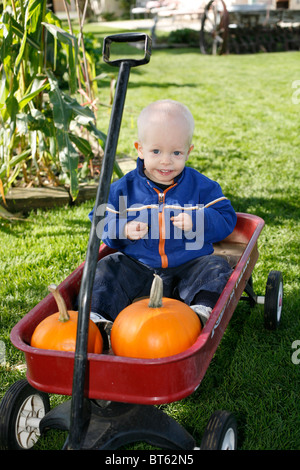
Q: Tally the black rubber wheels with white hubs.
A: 3